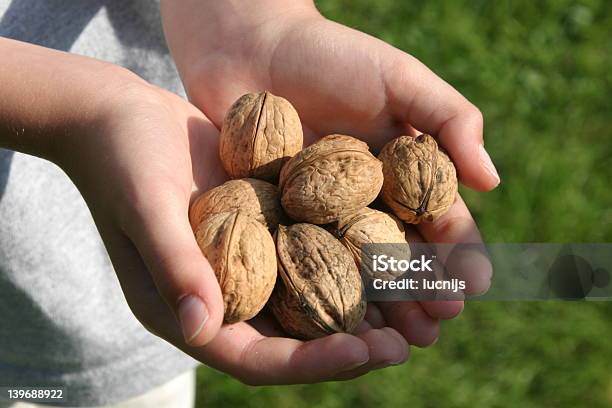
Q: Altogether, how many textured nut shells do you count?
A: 7